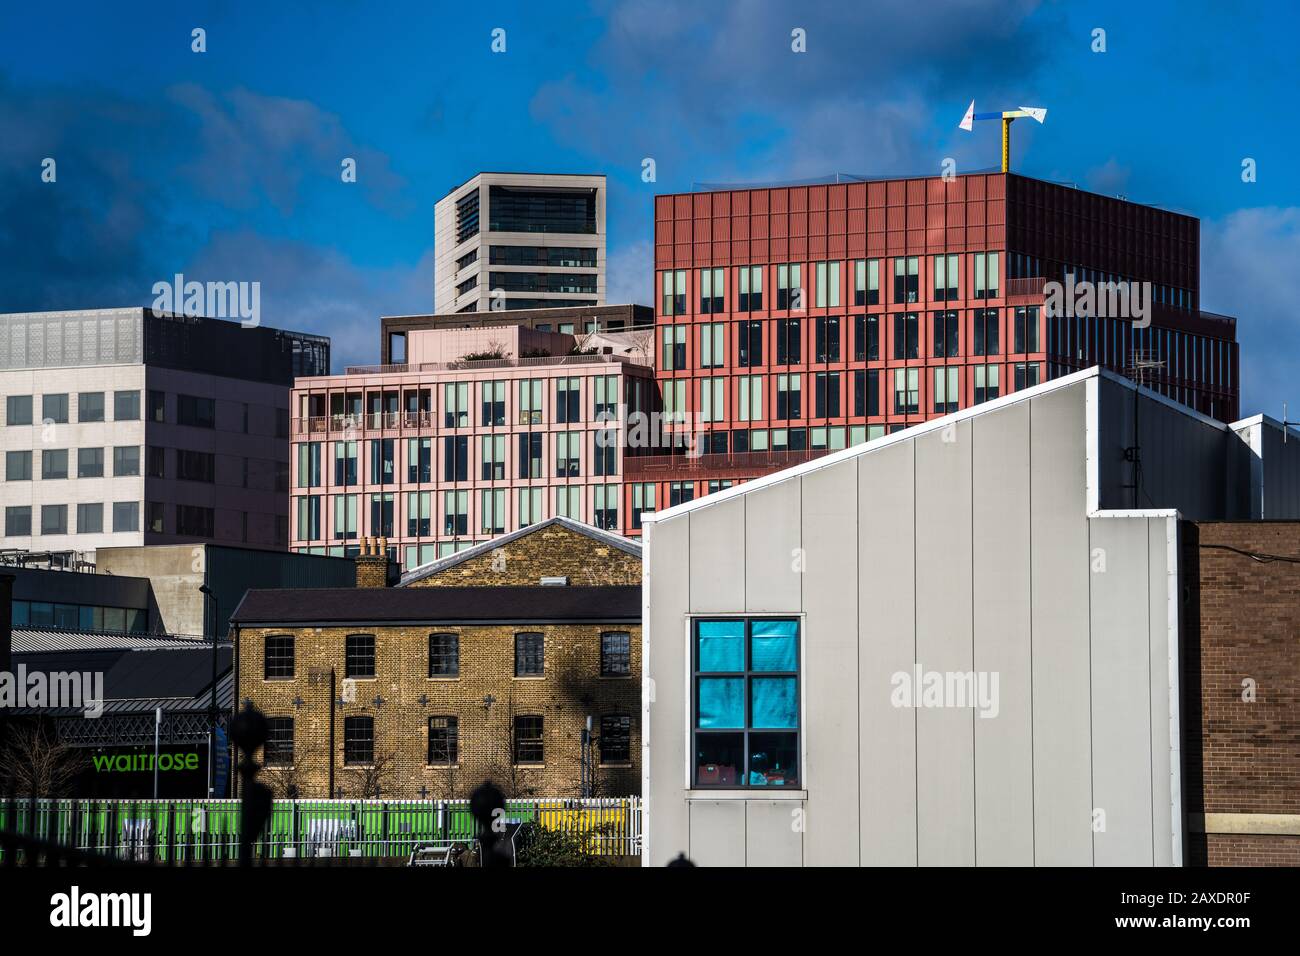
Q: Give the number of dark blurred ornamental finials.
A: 3